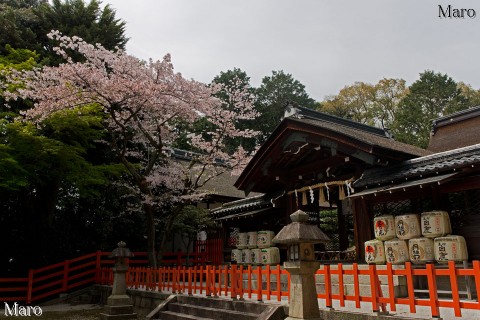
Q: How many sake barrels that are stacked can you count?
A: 14